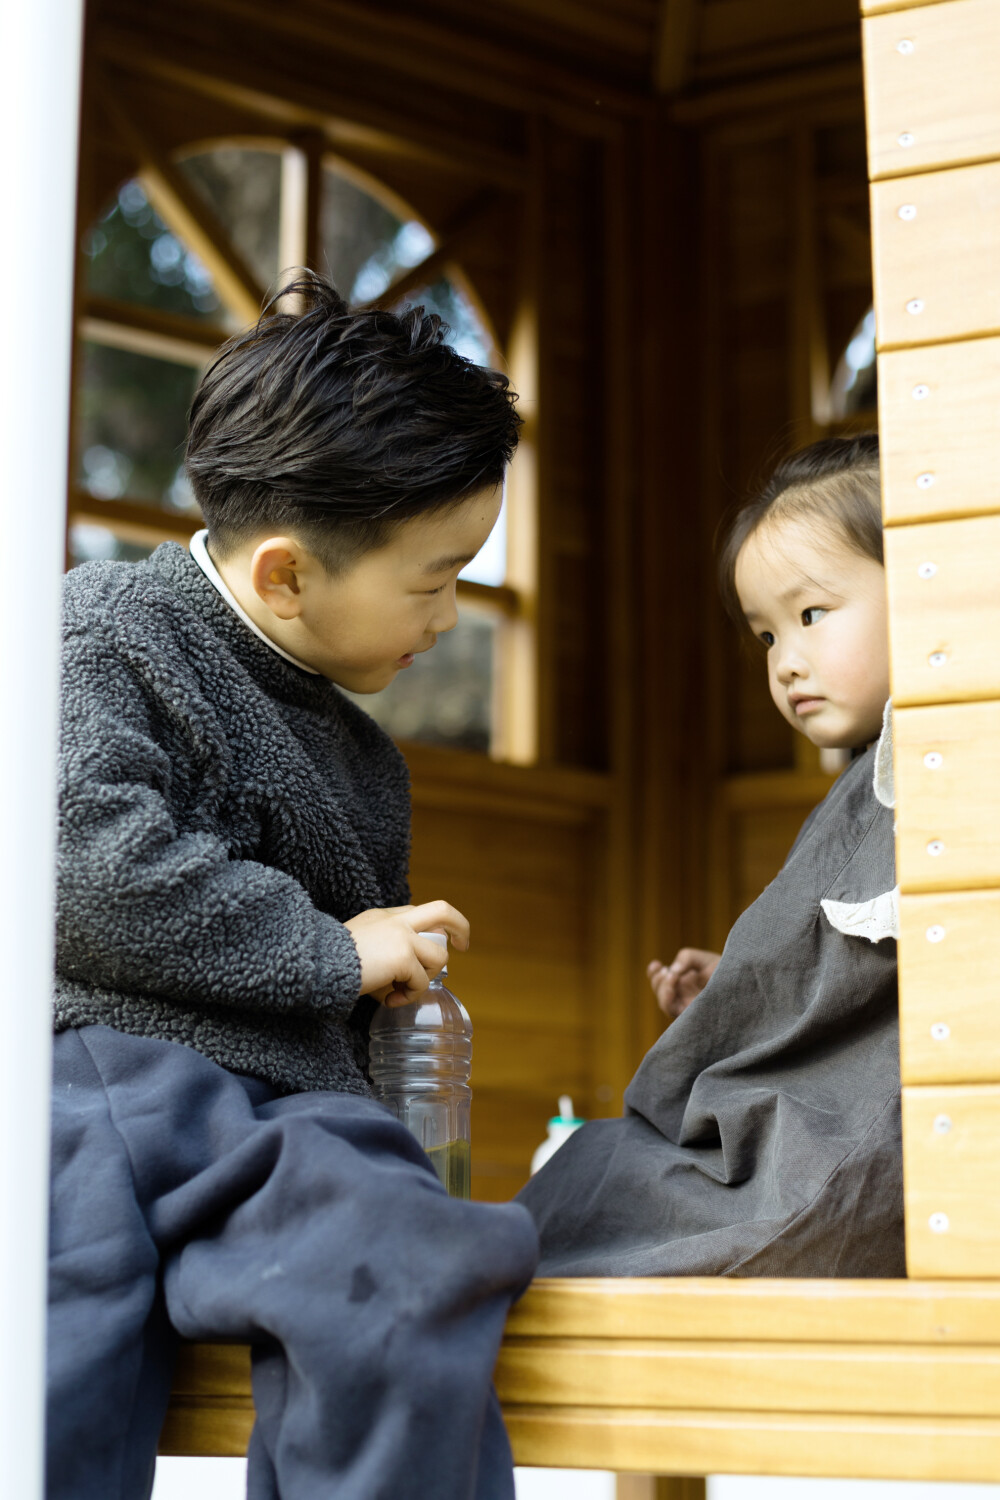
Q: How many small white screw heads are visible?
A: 14